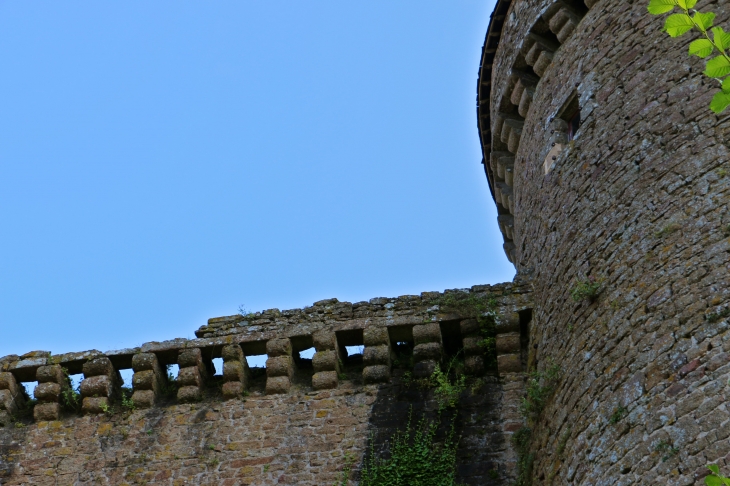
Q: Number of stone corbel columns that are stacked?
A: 12